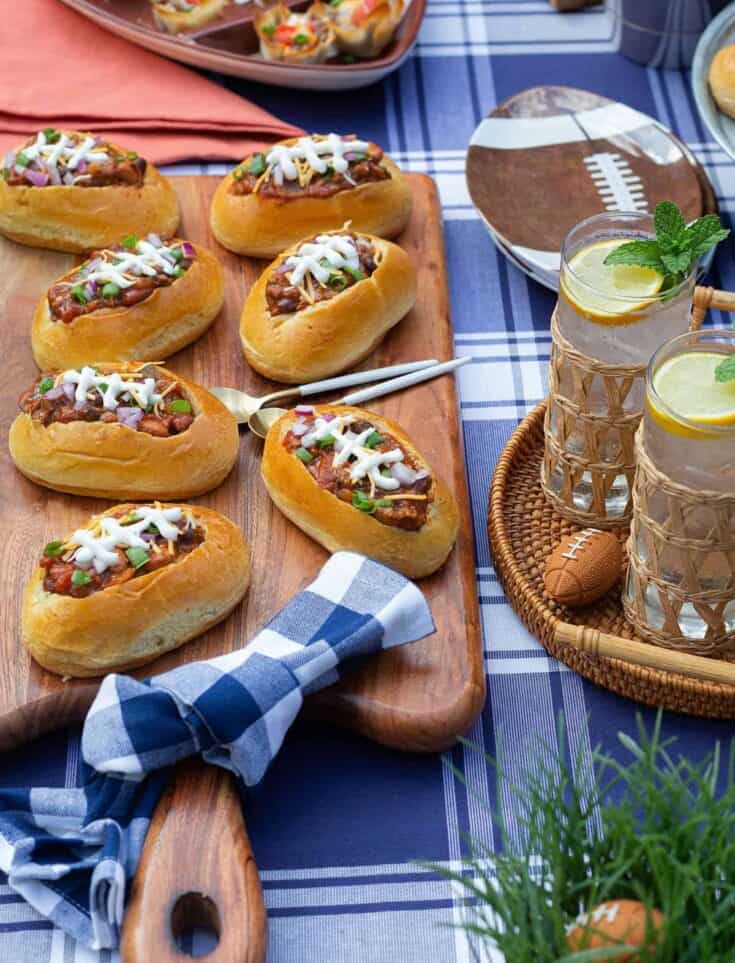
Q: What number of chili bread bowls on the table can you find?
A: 7